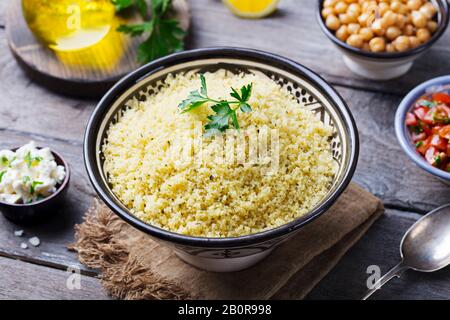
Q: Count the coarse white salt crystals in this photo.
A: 3